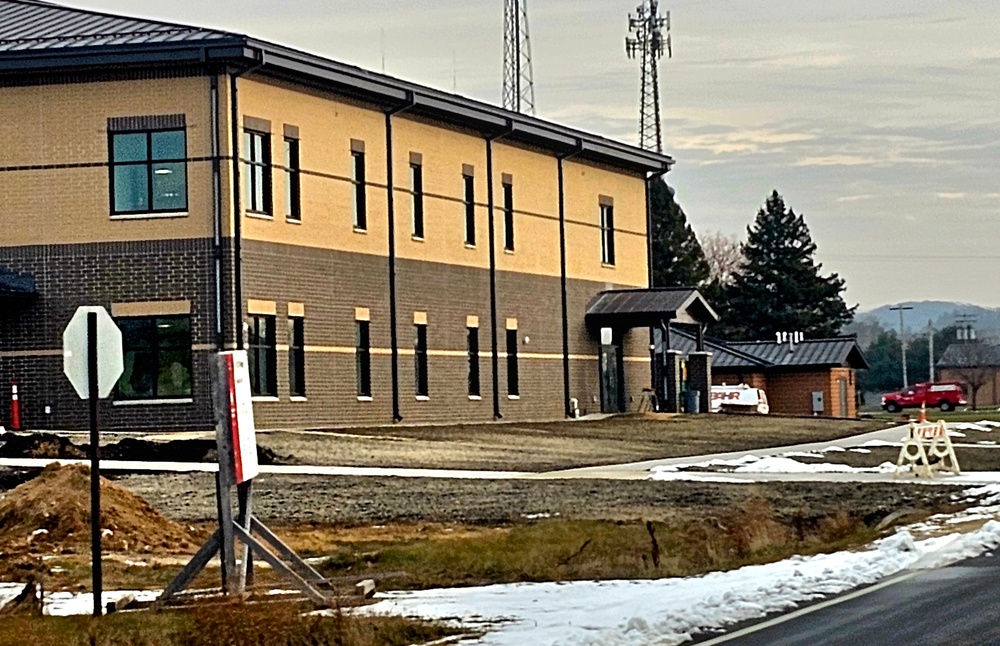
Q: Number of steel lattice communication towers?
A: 2